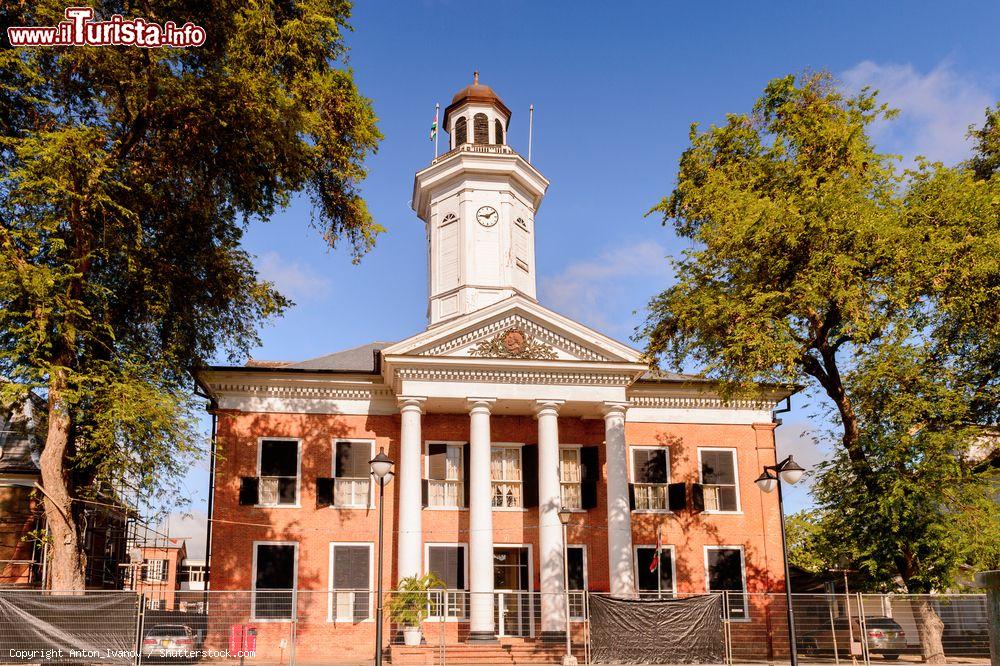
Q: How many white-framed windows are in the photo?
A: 13